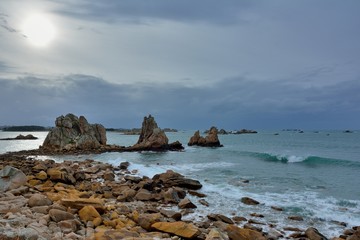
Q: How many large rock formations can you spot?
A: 3